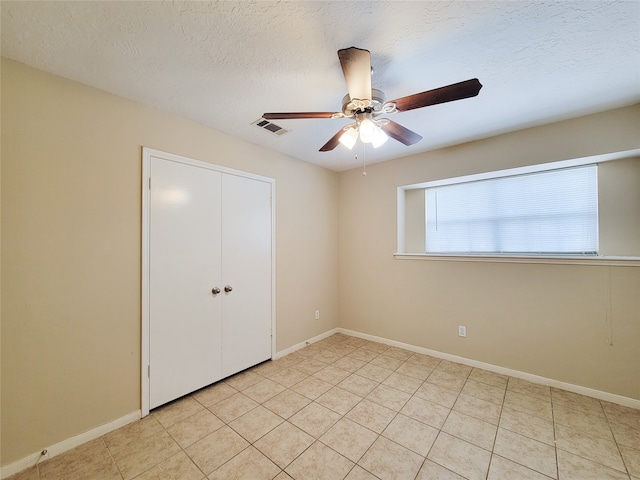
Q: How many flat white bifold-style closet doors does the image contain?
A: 2